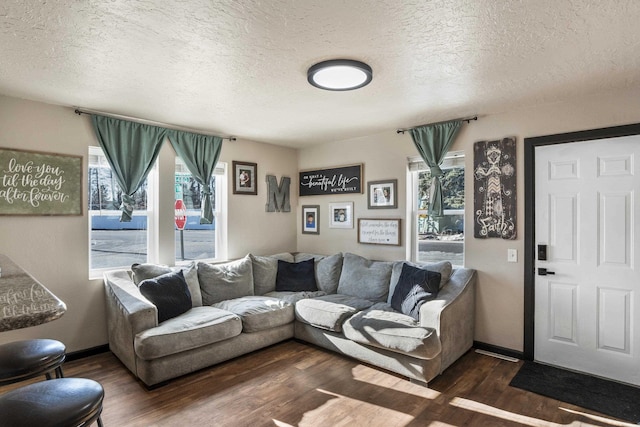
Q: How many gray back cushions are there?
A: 6